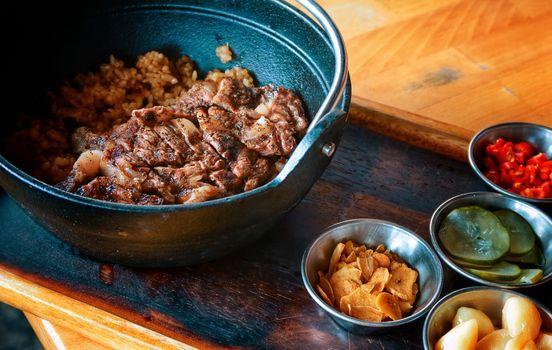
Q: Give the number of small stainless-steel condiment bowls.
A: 4